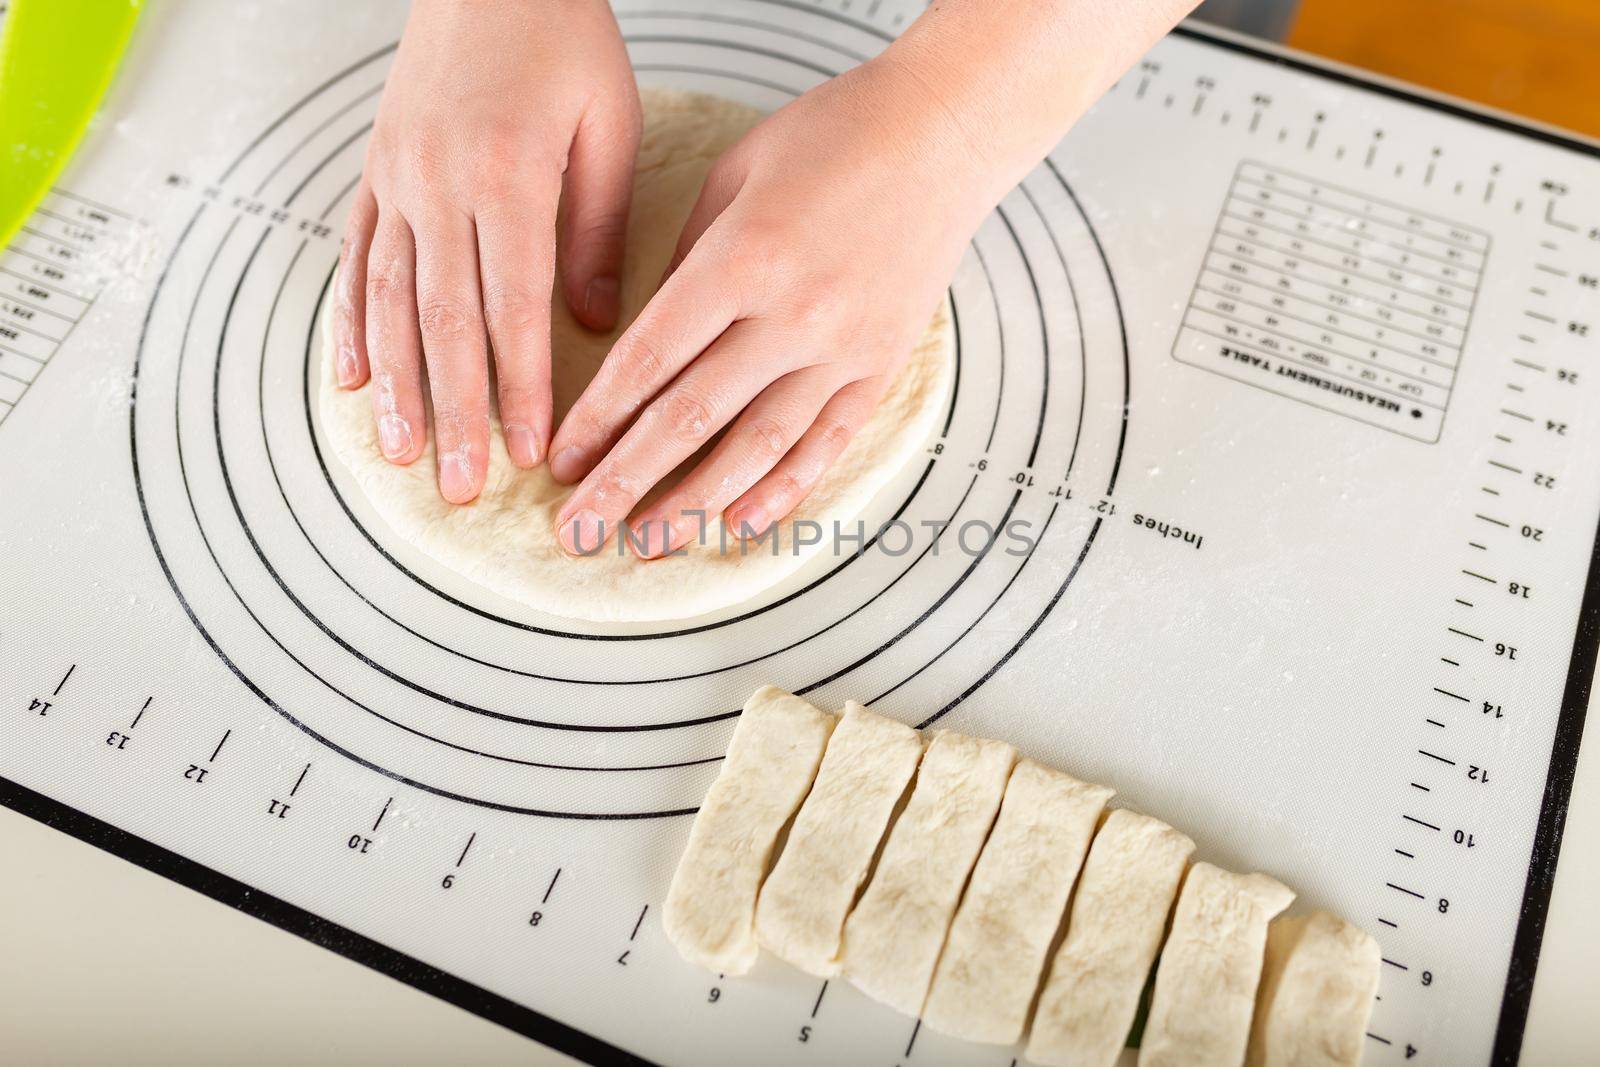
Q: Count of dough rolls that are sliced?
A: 7